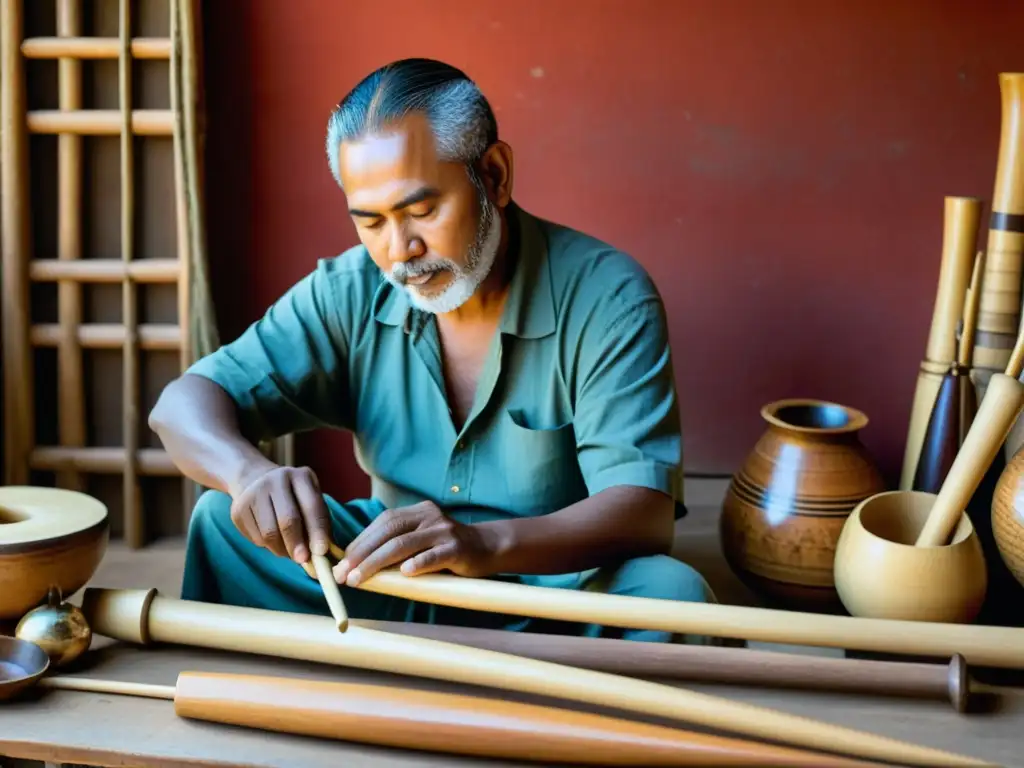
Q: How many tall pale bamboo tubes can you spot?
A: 2